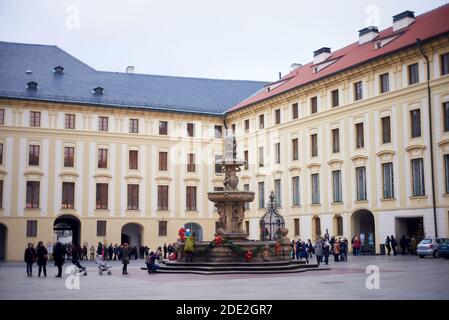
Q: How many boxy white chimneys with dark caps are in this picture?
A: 3